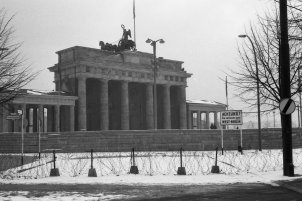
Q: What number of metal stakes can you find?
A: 5